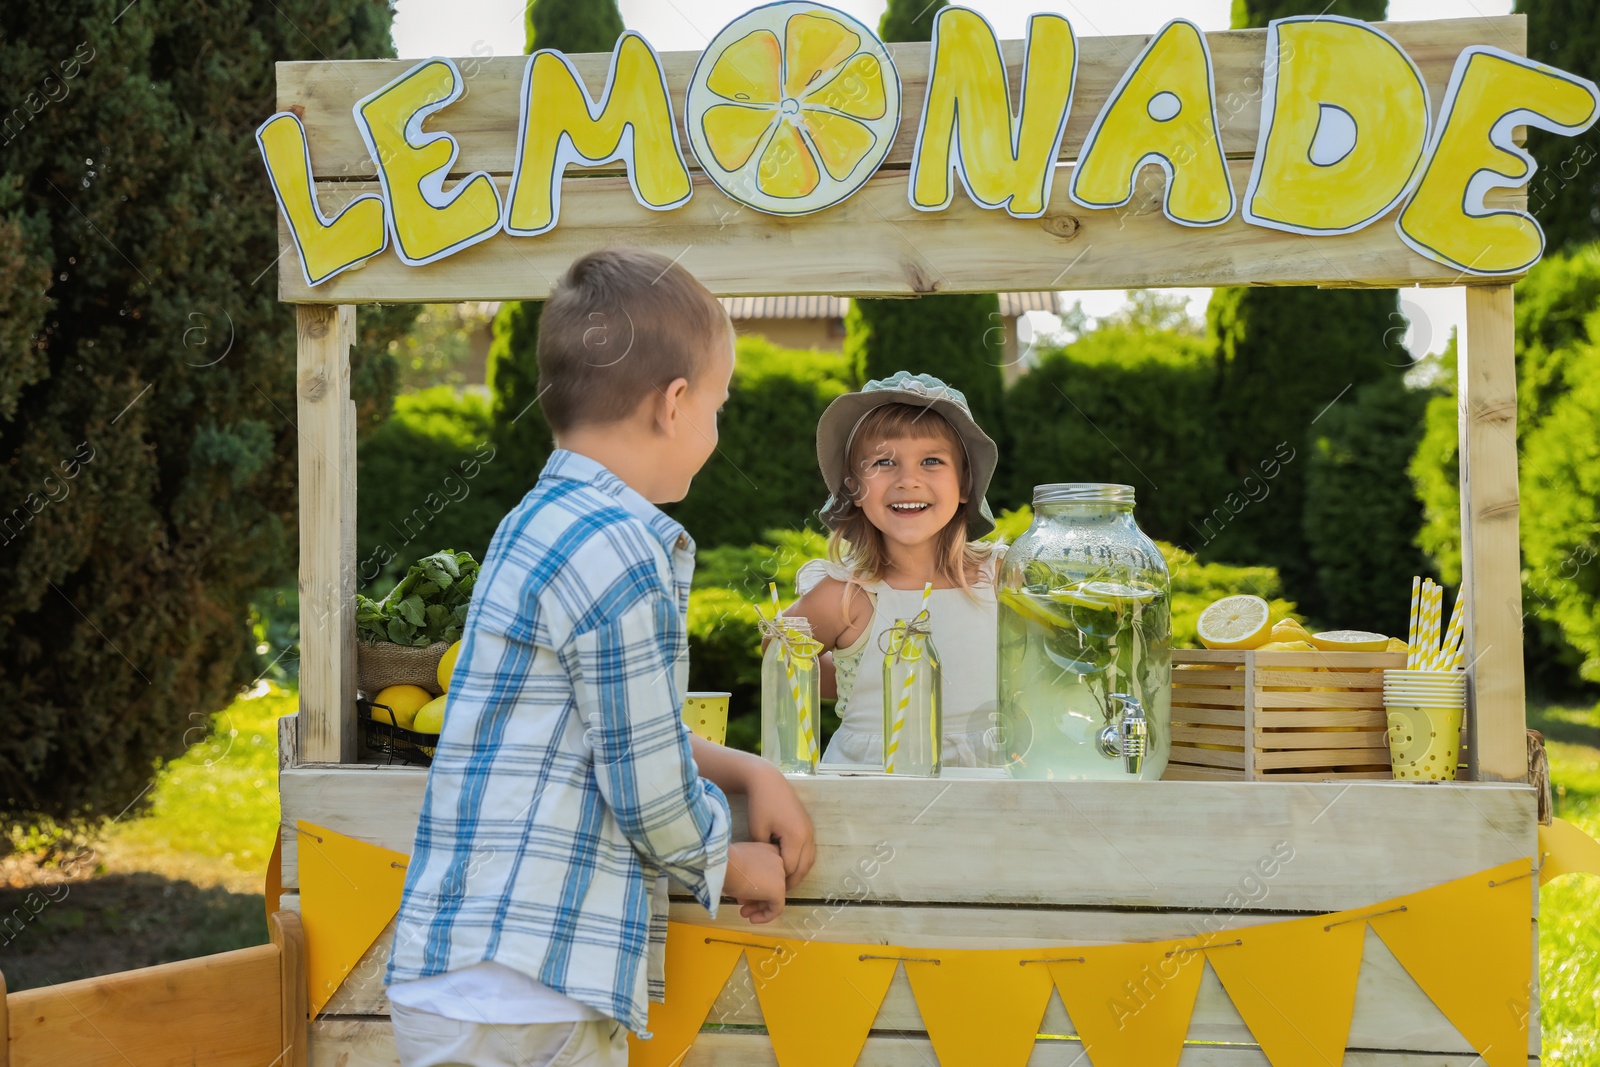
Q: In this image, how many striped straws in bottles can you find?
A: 2